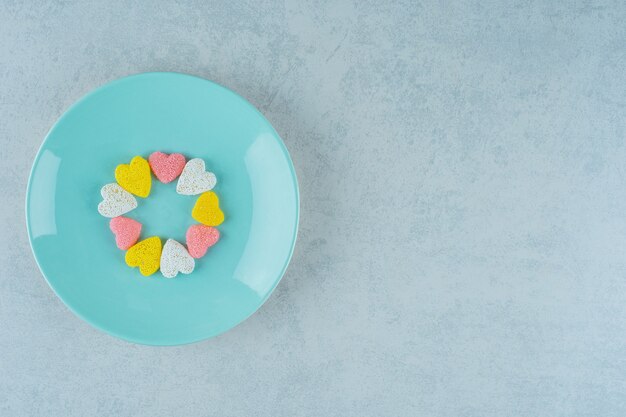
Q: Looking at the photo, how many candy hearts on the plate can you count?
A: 9